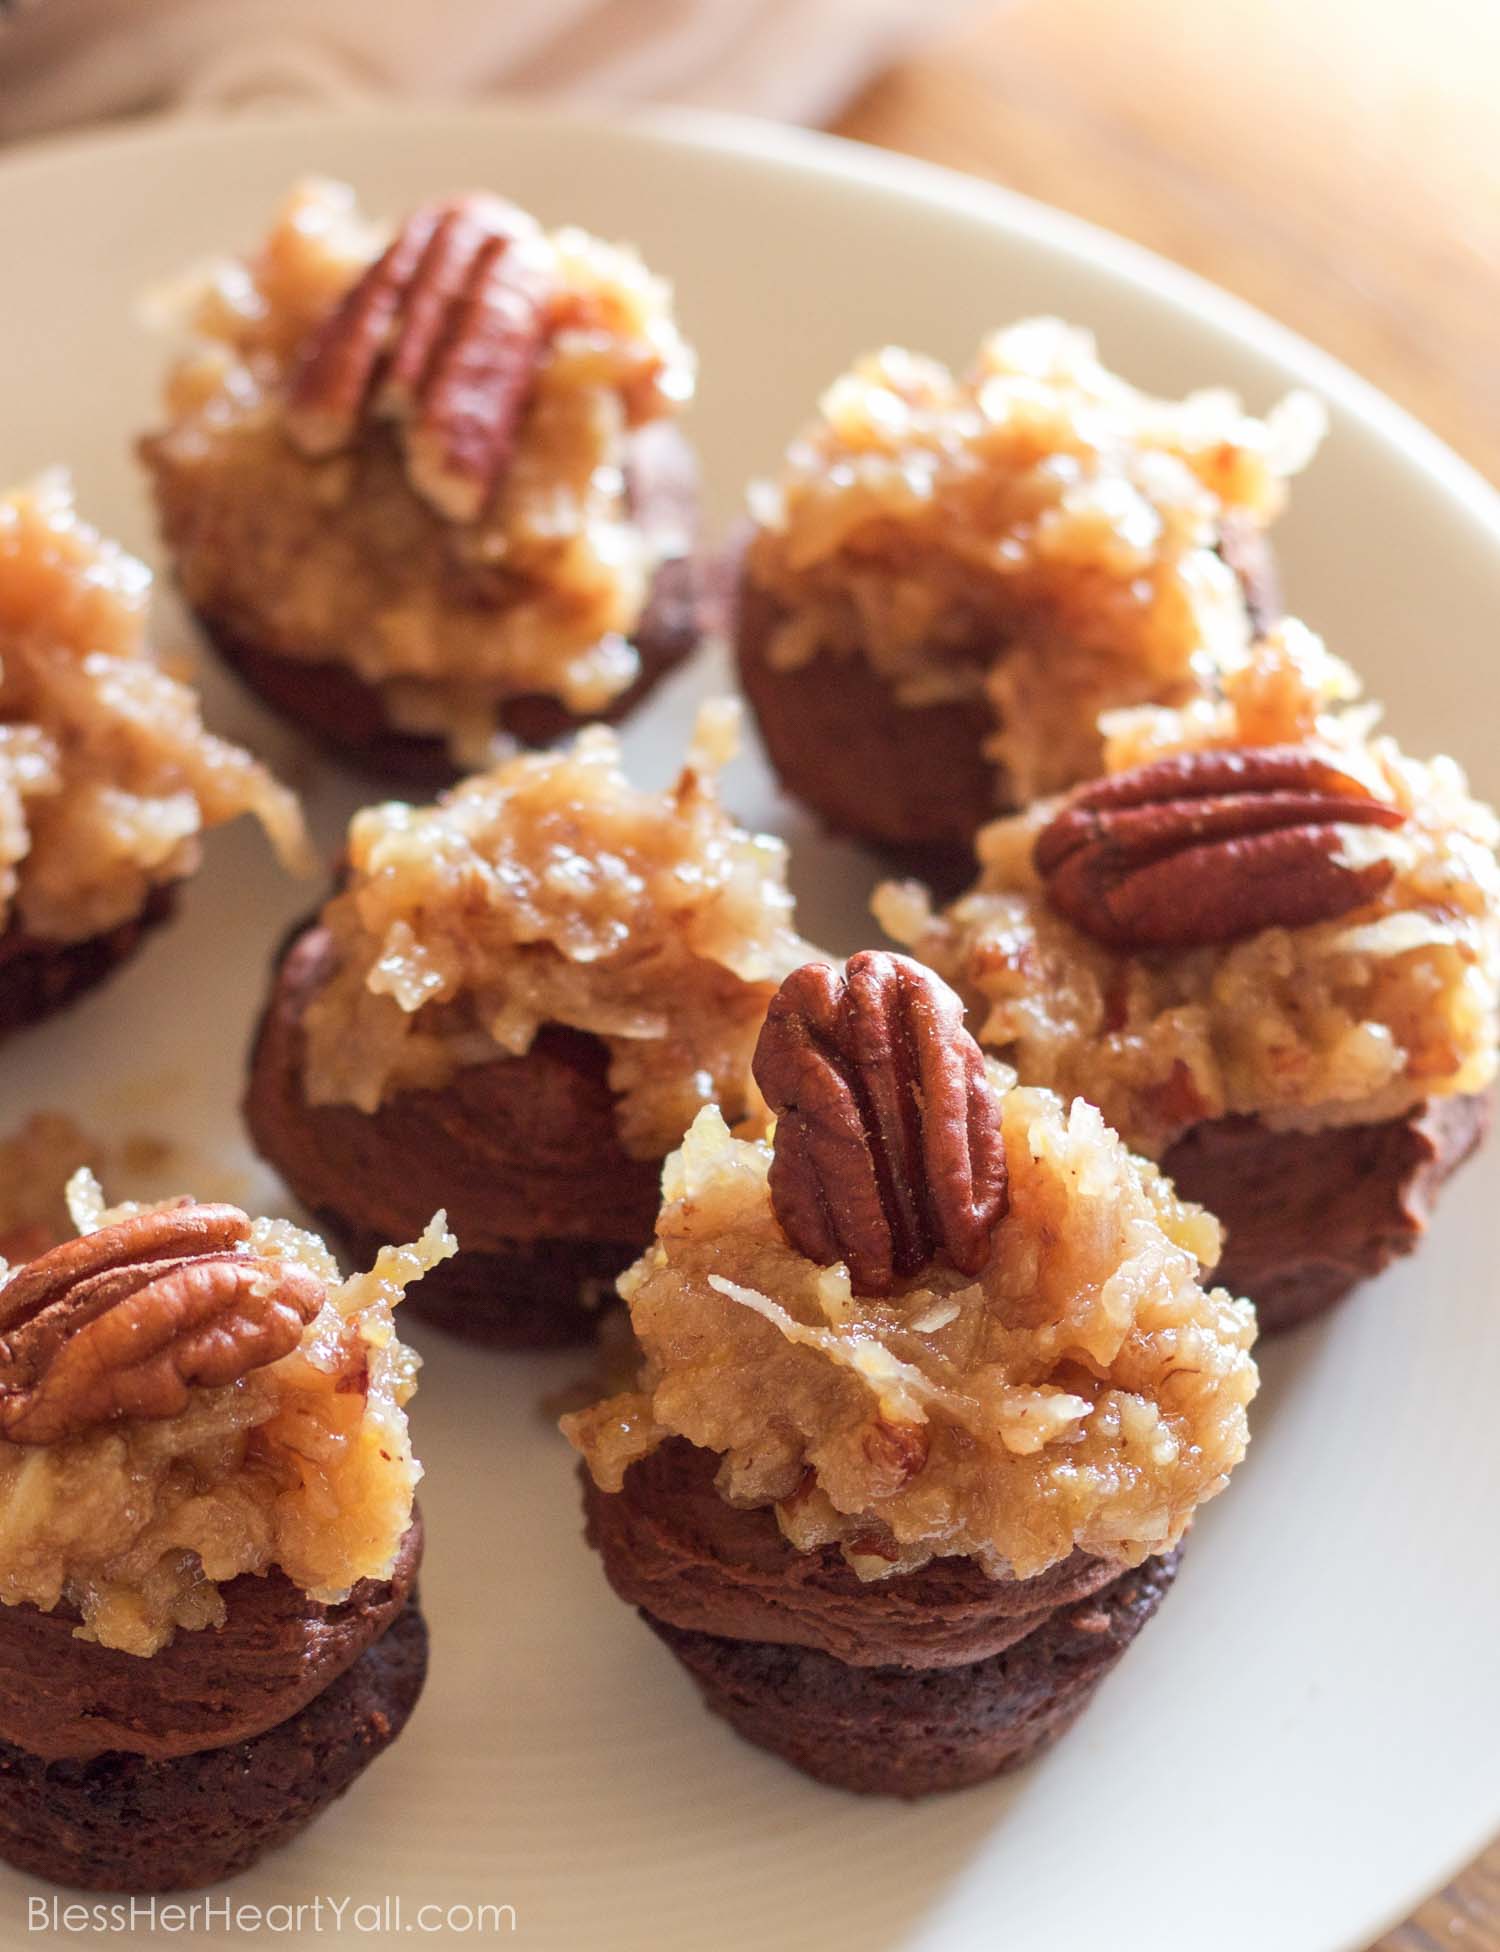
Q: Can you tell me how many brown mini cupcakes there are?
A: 7